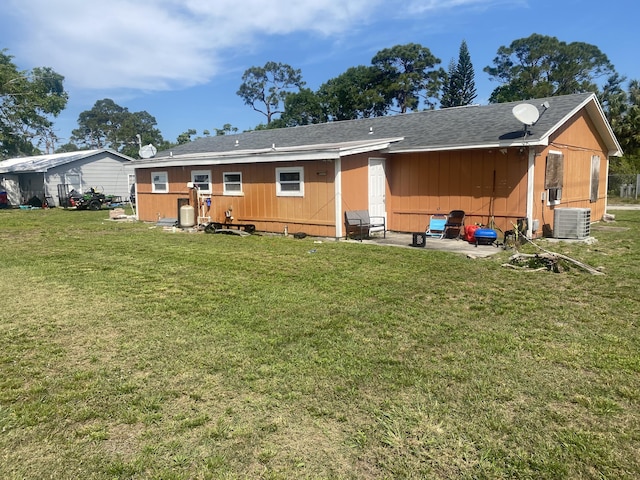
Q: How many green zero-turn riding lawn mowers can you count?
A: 1